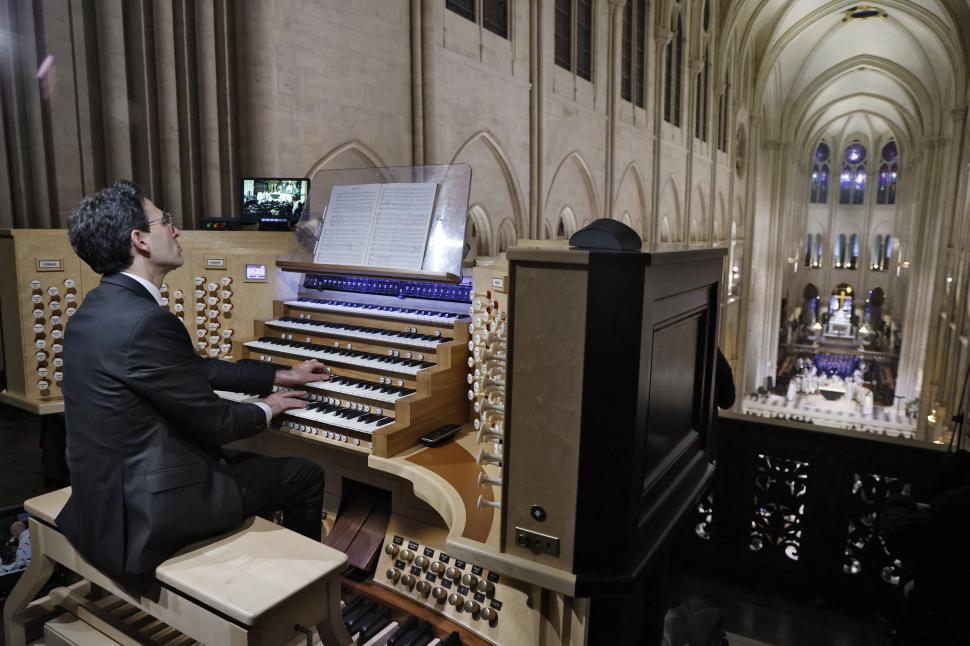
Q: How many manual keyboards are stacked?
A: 5